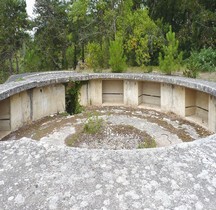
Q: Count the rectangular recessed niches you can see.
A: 4